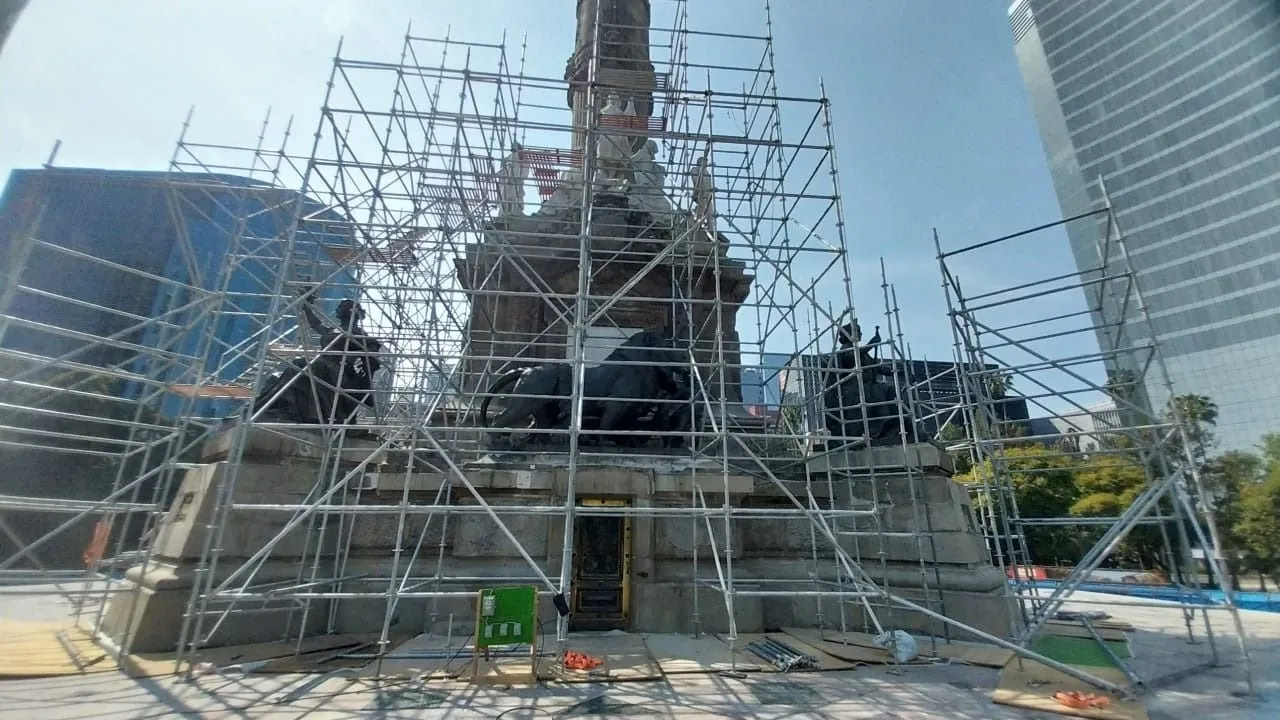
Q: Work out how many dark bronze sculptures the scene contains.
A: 3